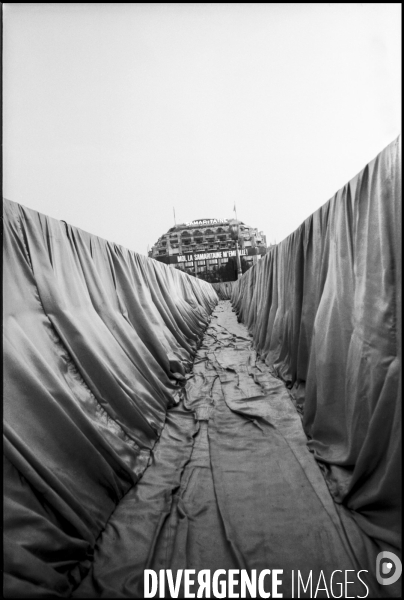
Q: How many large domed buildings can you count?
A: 1